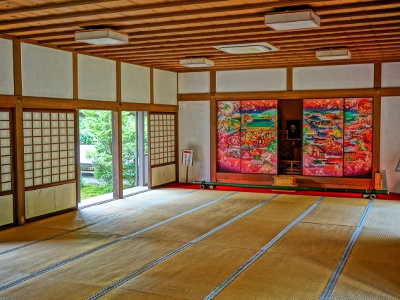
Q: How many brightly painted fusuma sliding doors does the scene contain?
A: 4